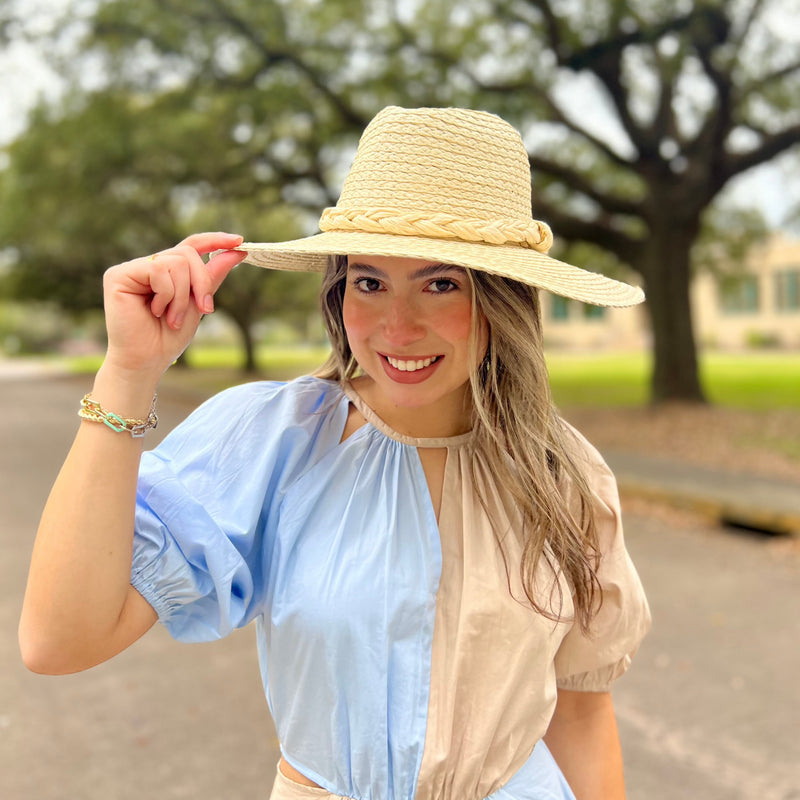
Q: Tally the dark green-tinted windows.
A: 4